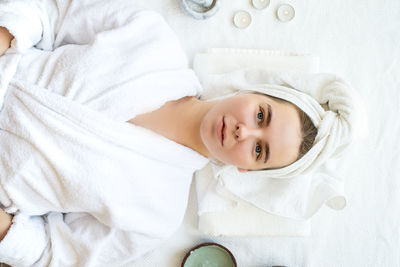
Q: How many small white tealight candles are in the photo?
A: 3